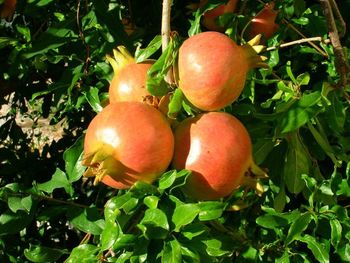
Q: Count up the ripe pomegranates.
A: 4